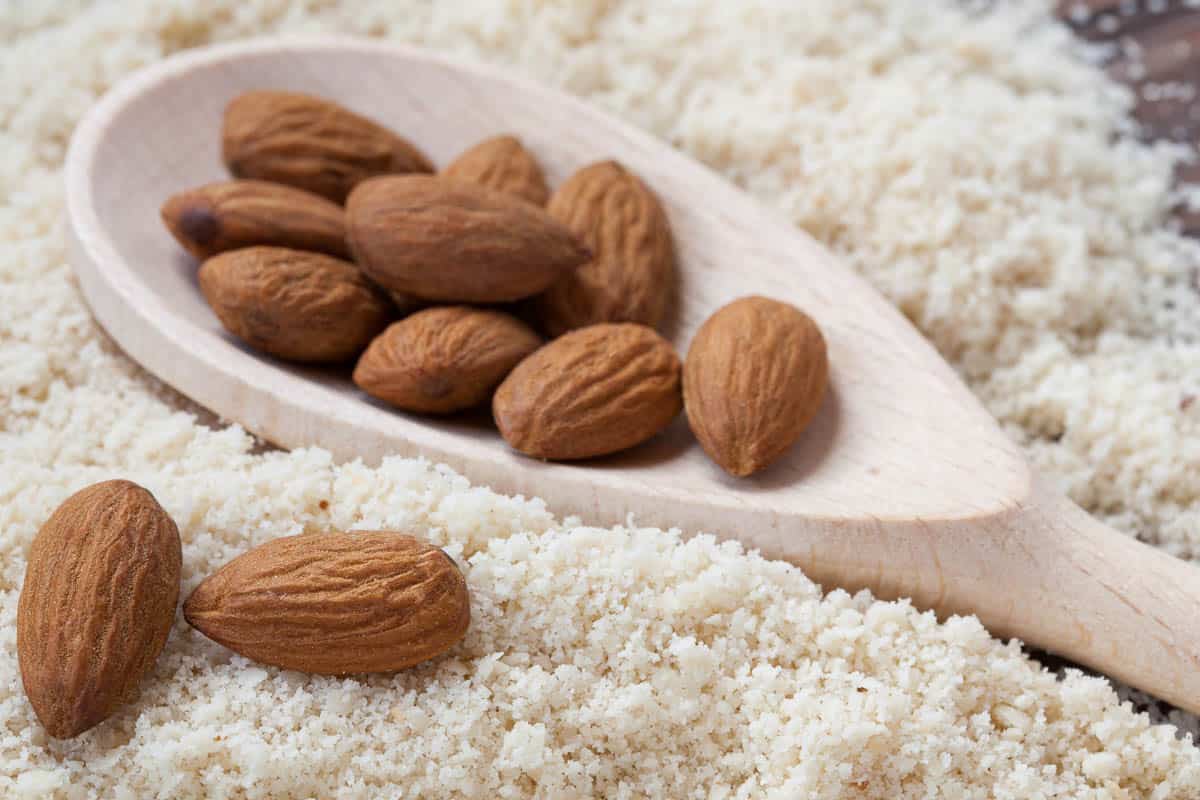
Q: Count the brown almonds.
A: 11